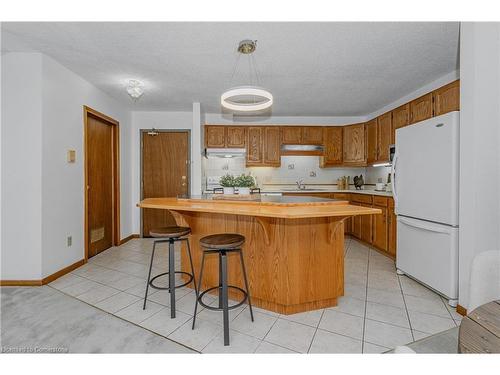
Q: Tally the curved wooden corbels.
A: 3